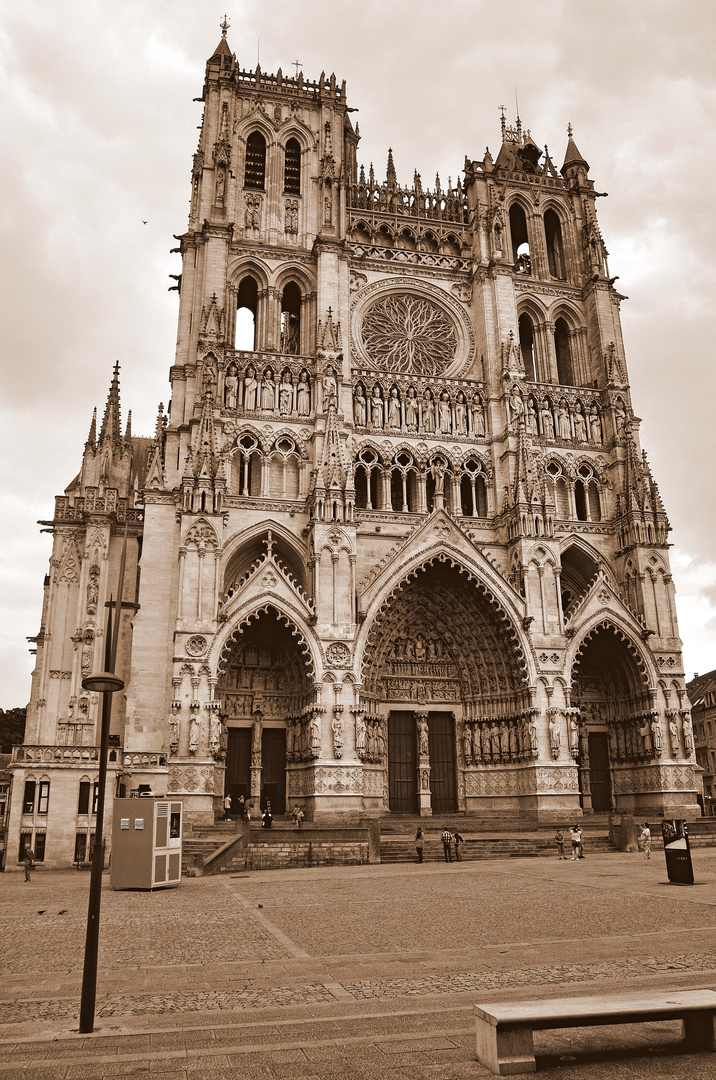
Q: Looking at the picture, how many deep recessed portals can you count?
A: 3